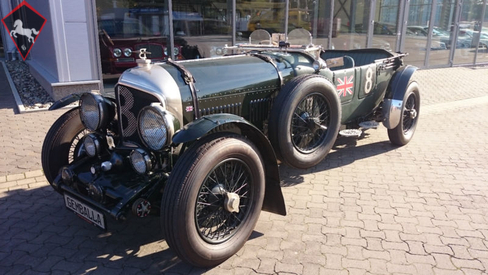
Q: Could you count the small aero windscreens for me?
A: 2